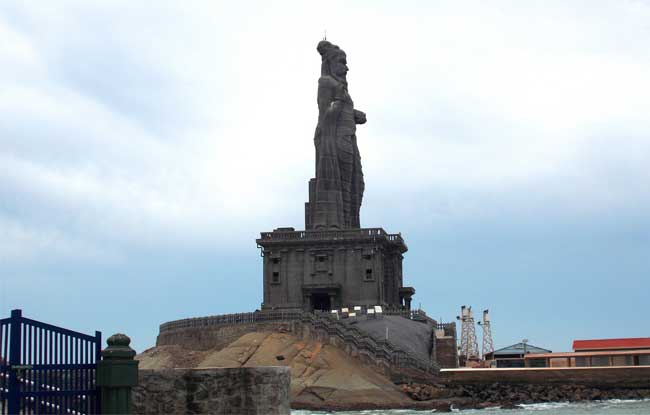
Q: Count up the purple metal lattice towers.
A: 0